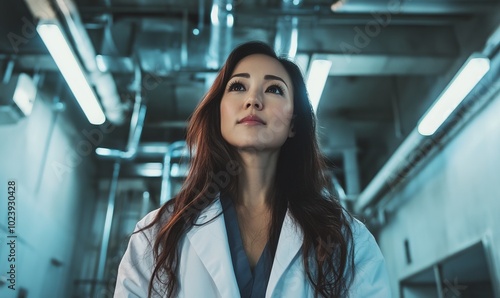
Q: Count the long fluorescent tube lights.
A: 3